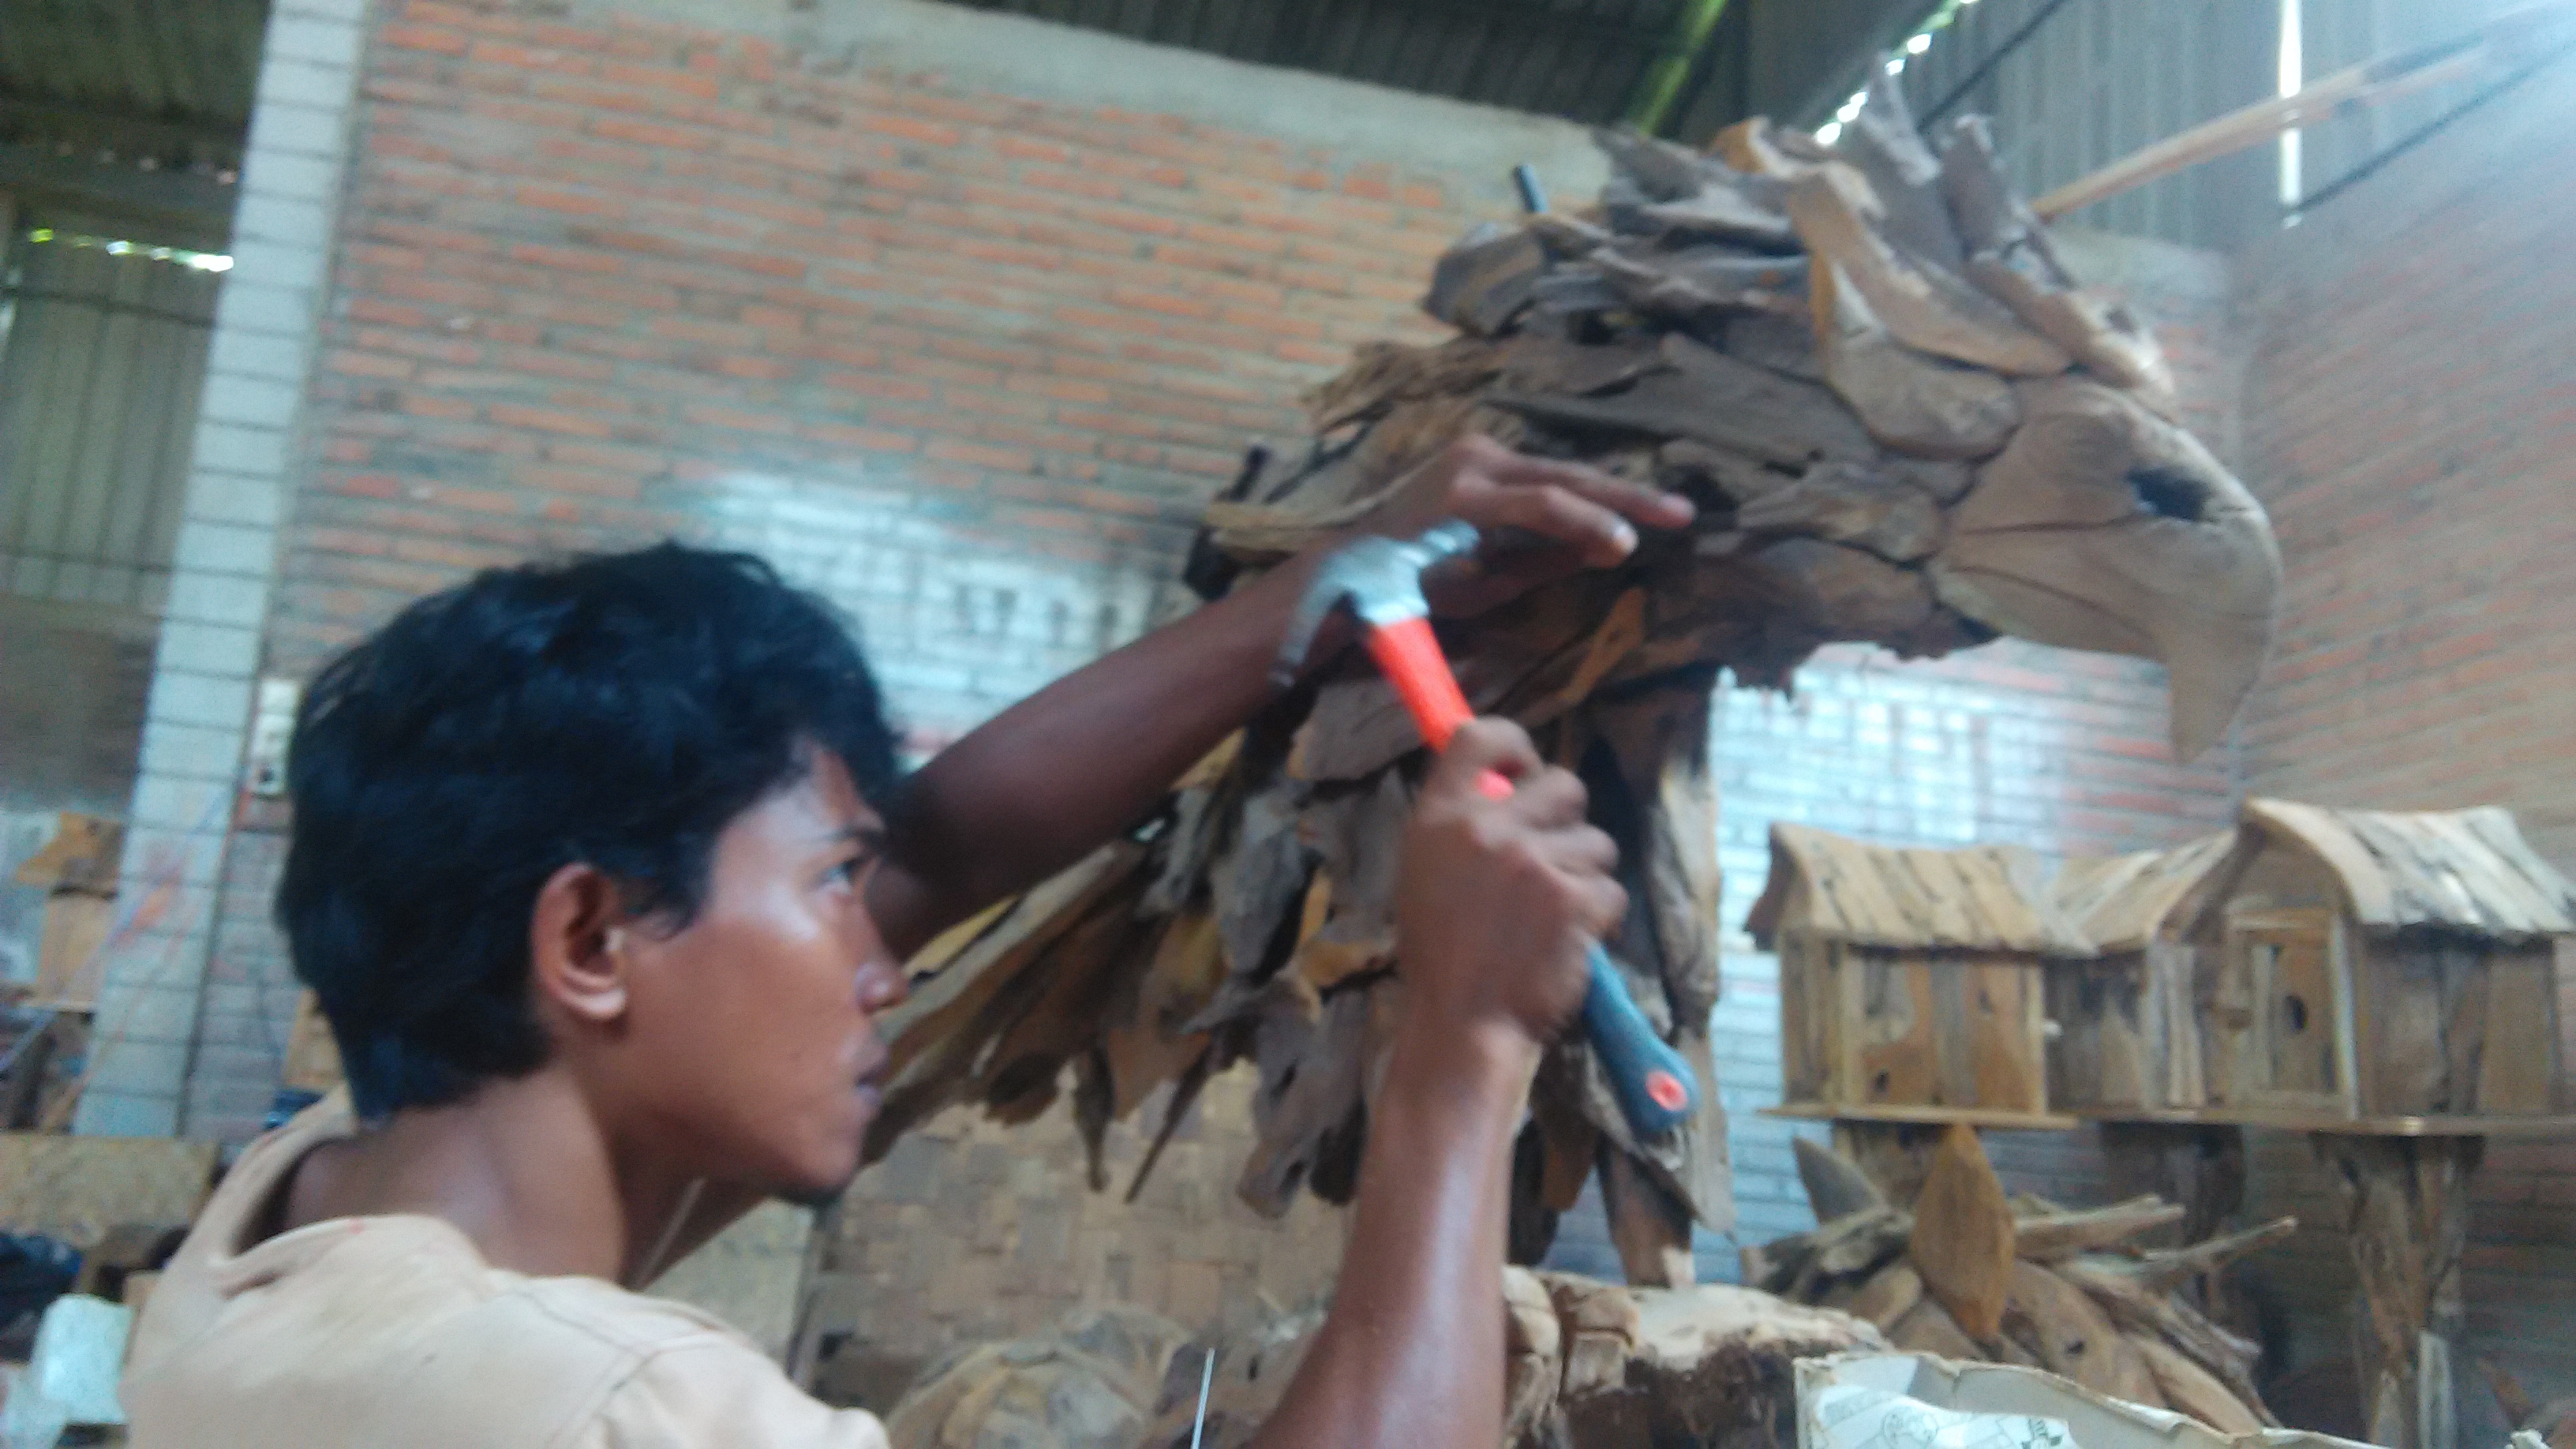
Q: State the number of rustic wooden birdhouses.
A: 3